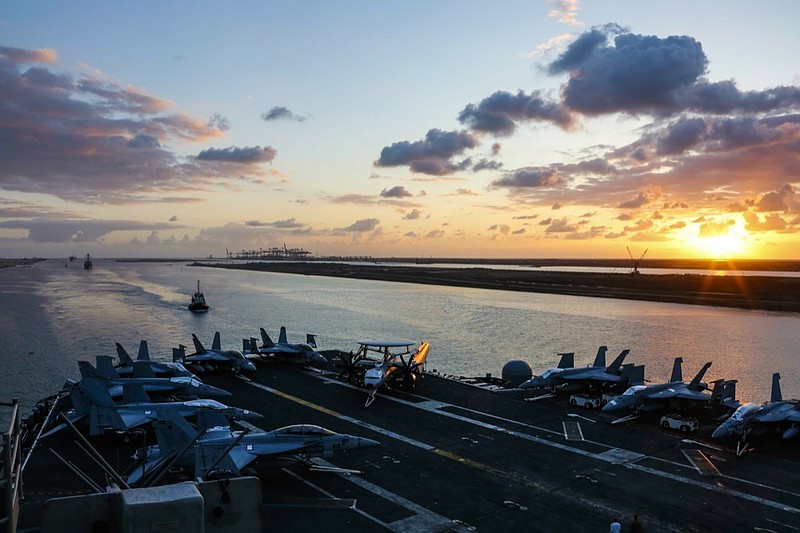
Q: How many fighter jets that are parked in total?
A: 9